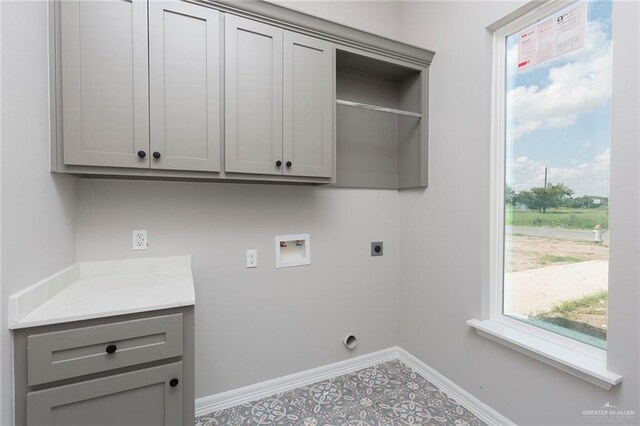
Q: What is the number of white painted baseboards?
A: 2